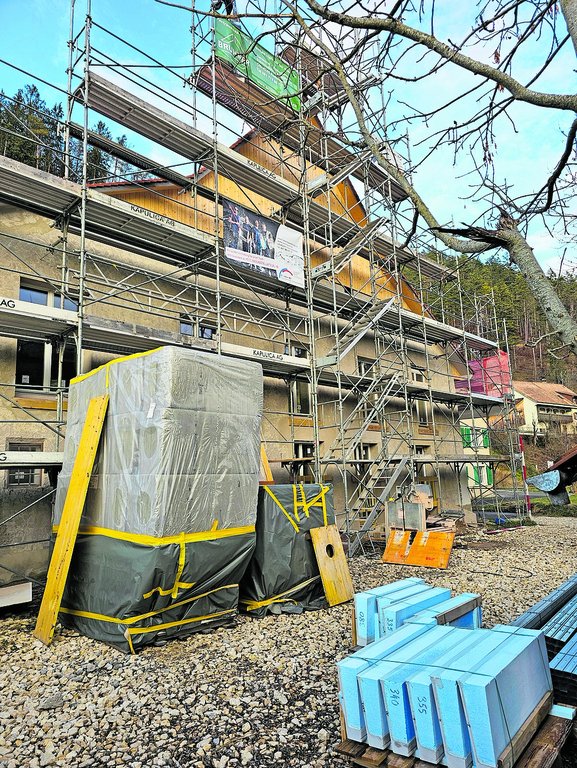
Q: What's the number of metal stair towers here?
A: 1